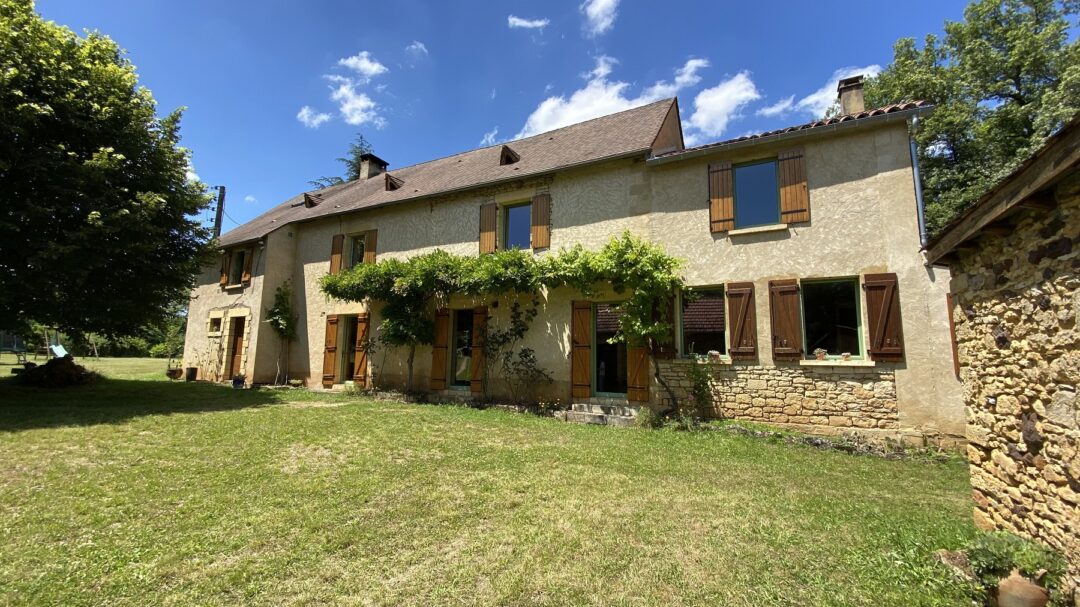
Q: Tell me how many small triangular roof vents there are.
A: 3